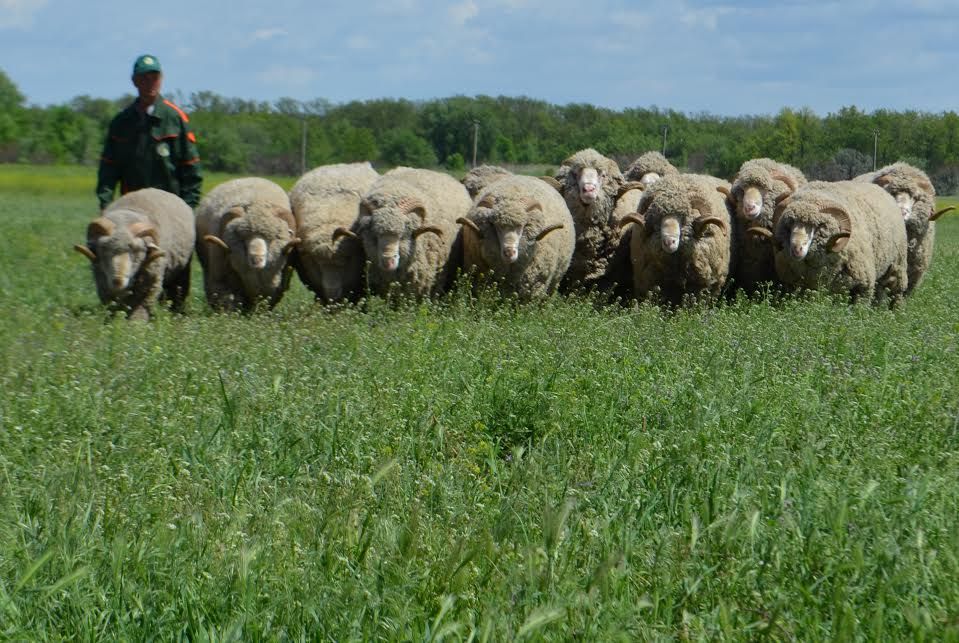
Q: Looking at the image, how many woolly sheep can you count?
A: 12